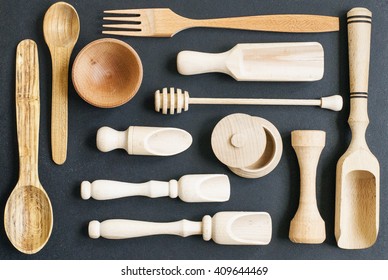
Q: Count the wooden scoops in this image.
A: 5